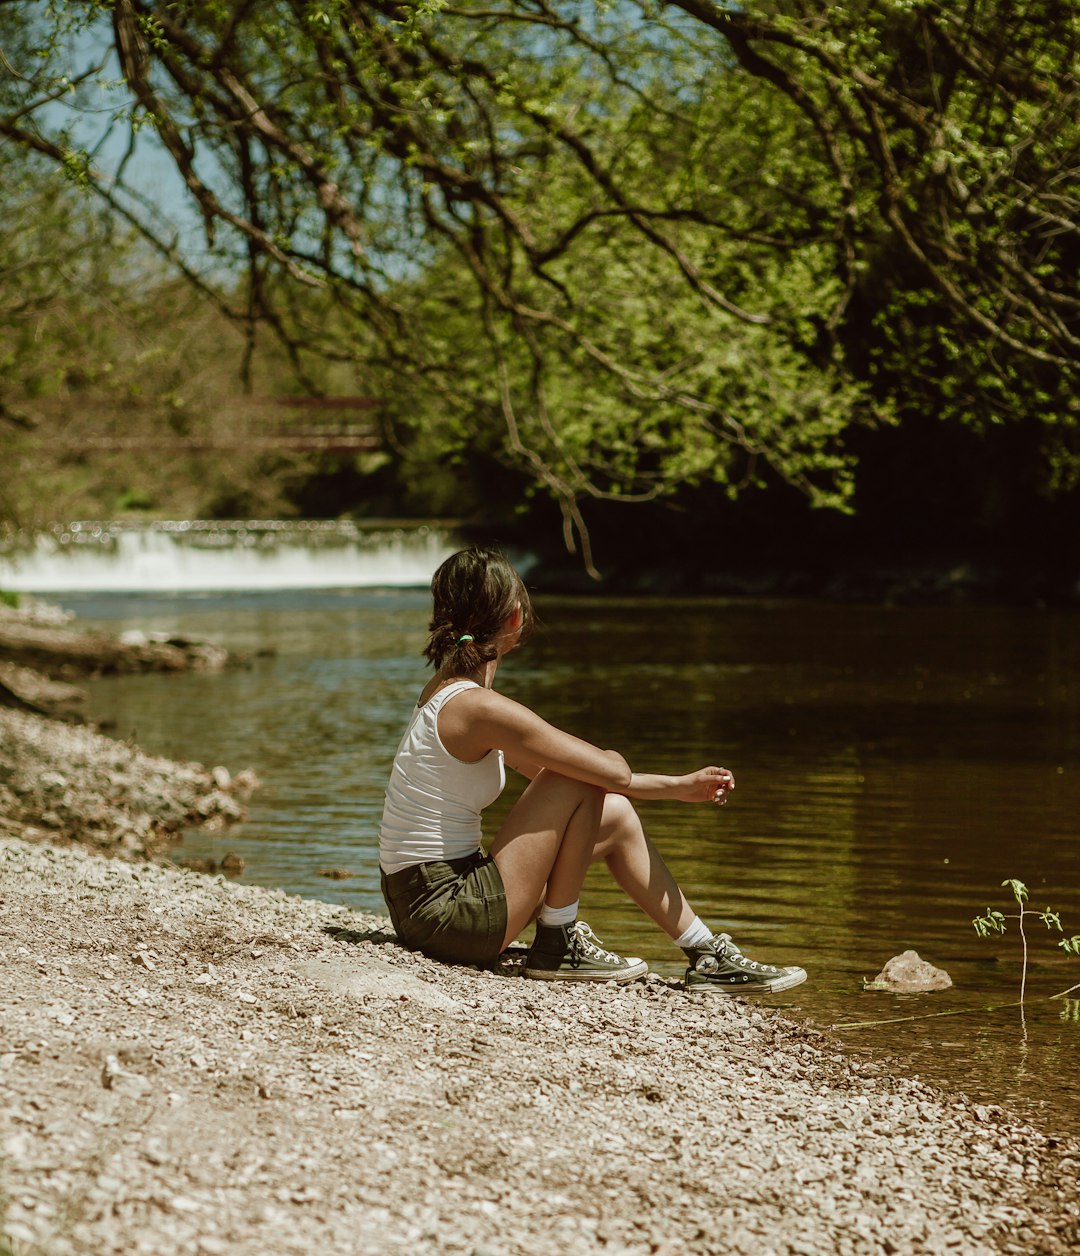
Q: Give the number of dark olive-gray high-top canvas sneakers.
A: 2